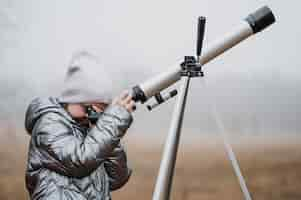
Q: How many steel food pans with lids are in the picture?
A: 0